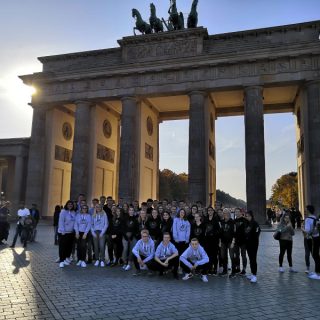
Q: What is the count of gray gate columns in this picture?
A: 6